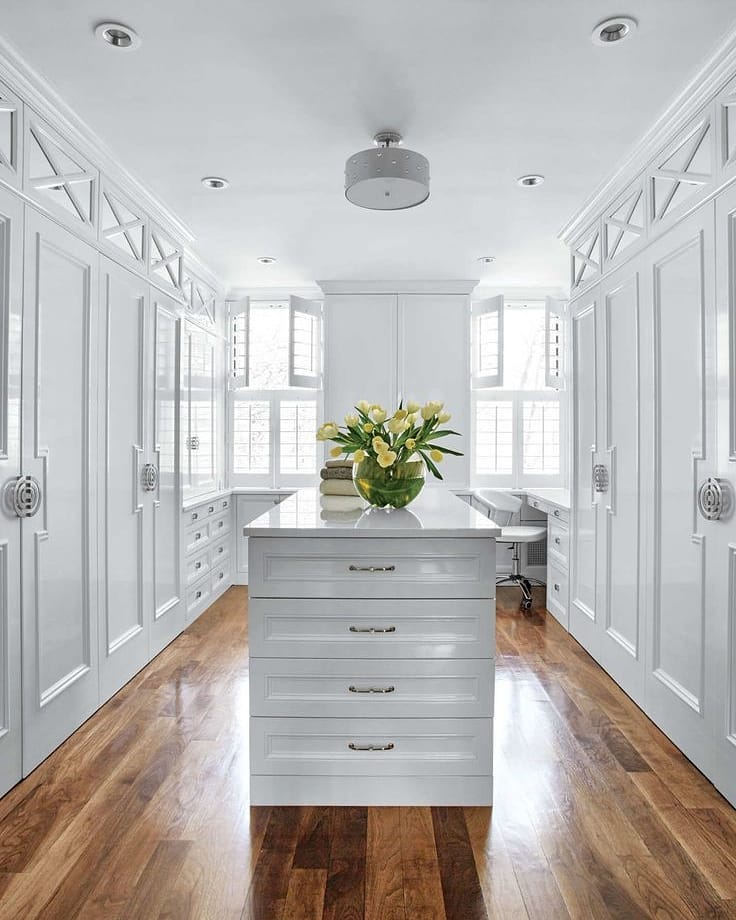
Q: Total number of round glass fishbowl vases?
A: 1